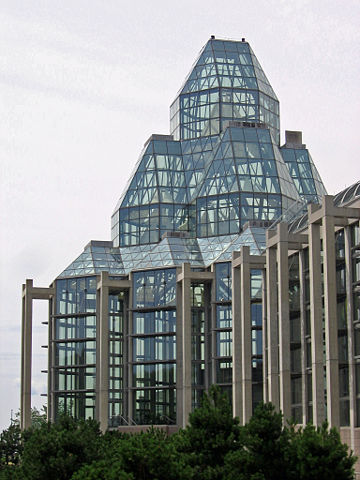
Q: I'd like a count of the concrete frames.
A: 6